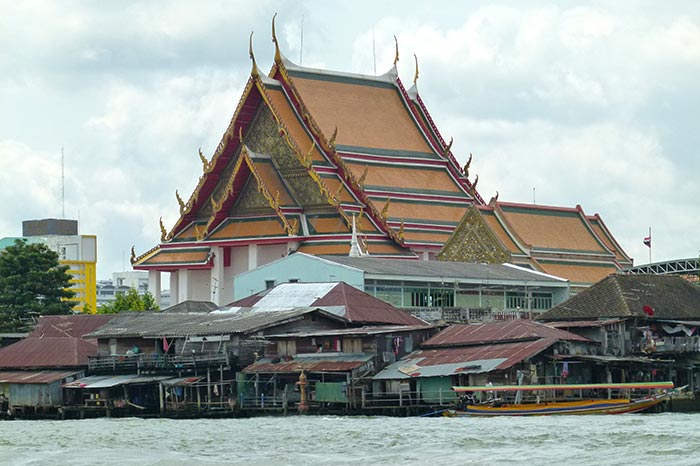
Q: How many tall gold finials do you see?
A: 4